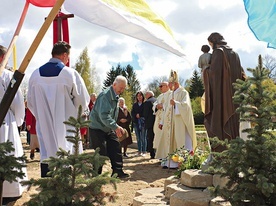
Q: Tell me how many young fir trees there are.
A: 3